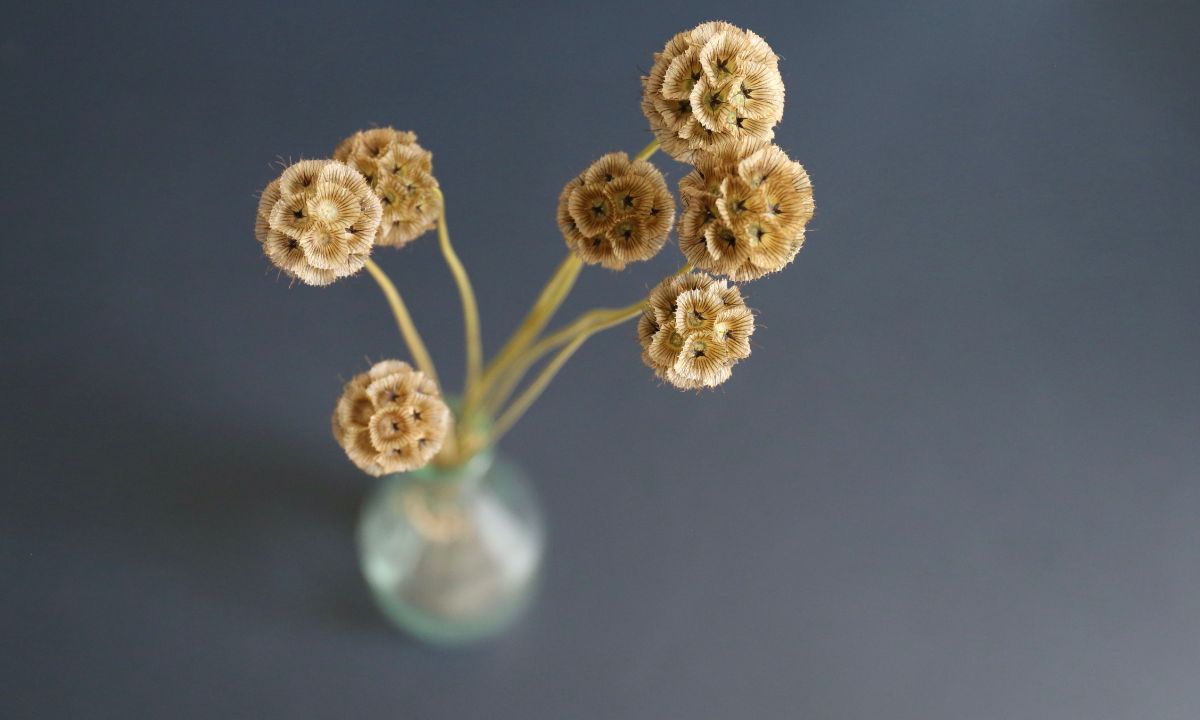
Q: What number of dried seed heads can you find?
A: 7